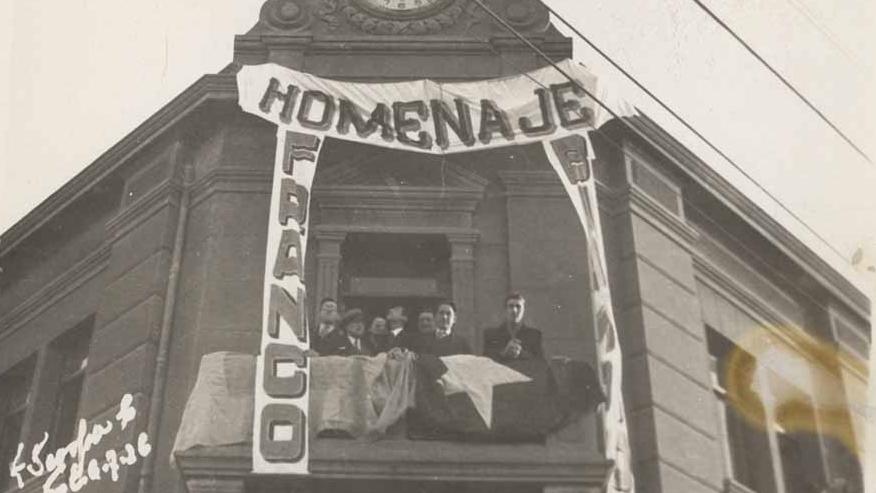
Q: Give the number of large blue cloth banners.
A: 0